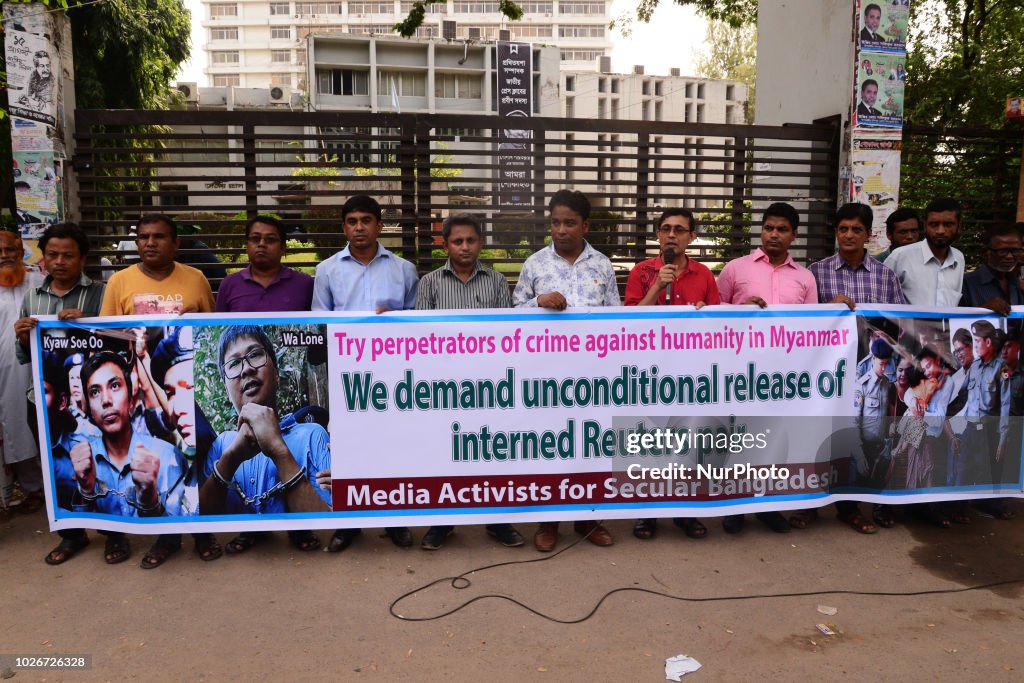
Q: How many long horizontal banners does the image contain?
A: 1